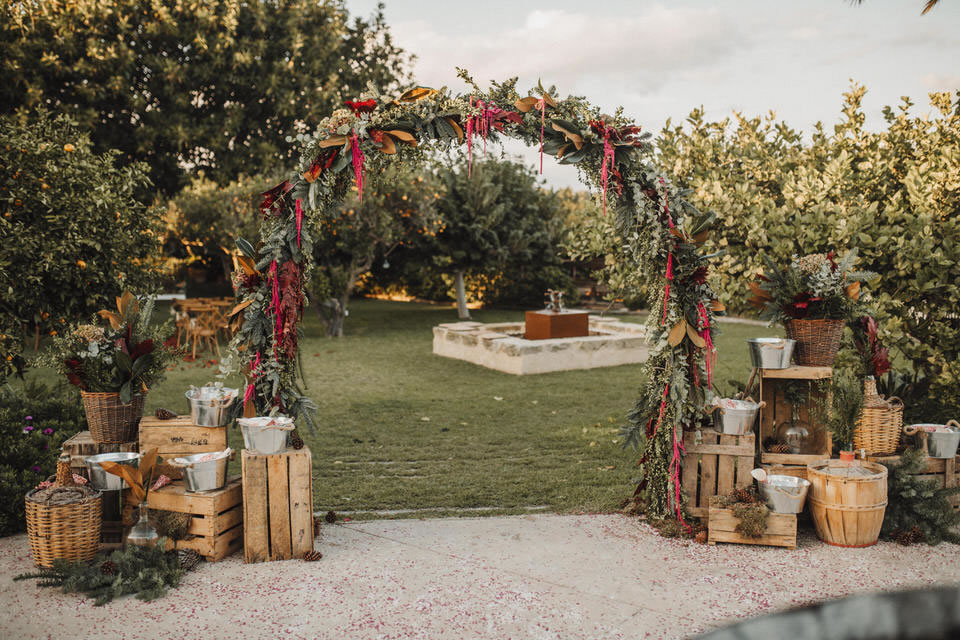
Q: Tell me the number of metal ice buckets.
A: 8